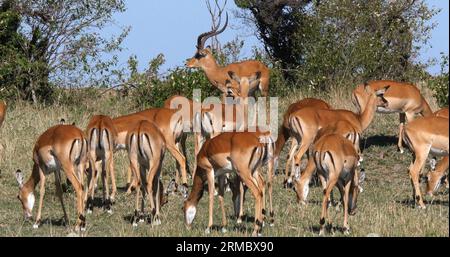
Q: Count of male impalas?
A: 1